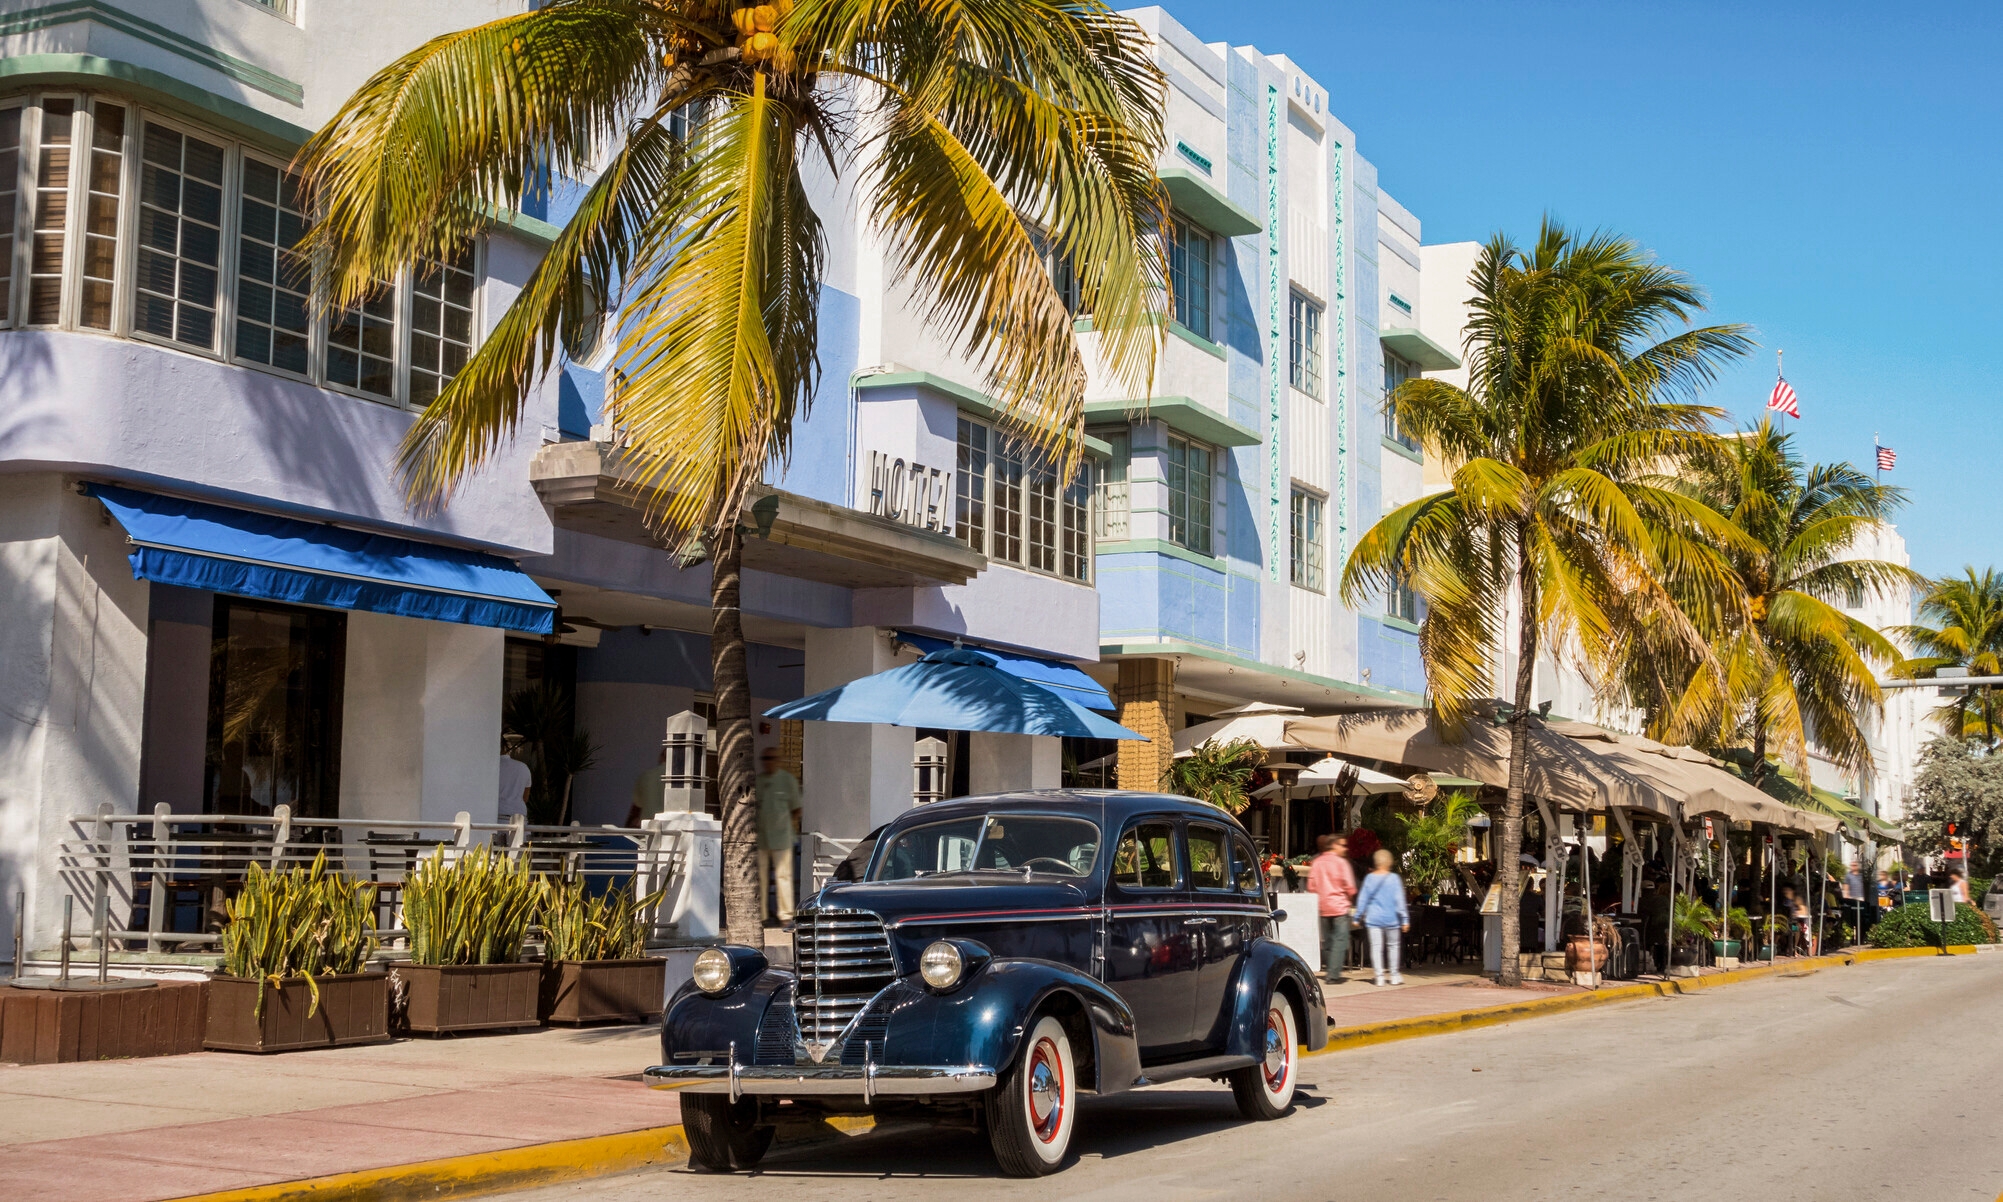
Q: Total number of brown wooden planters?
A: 3